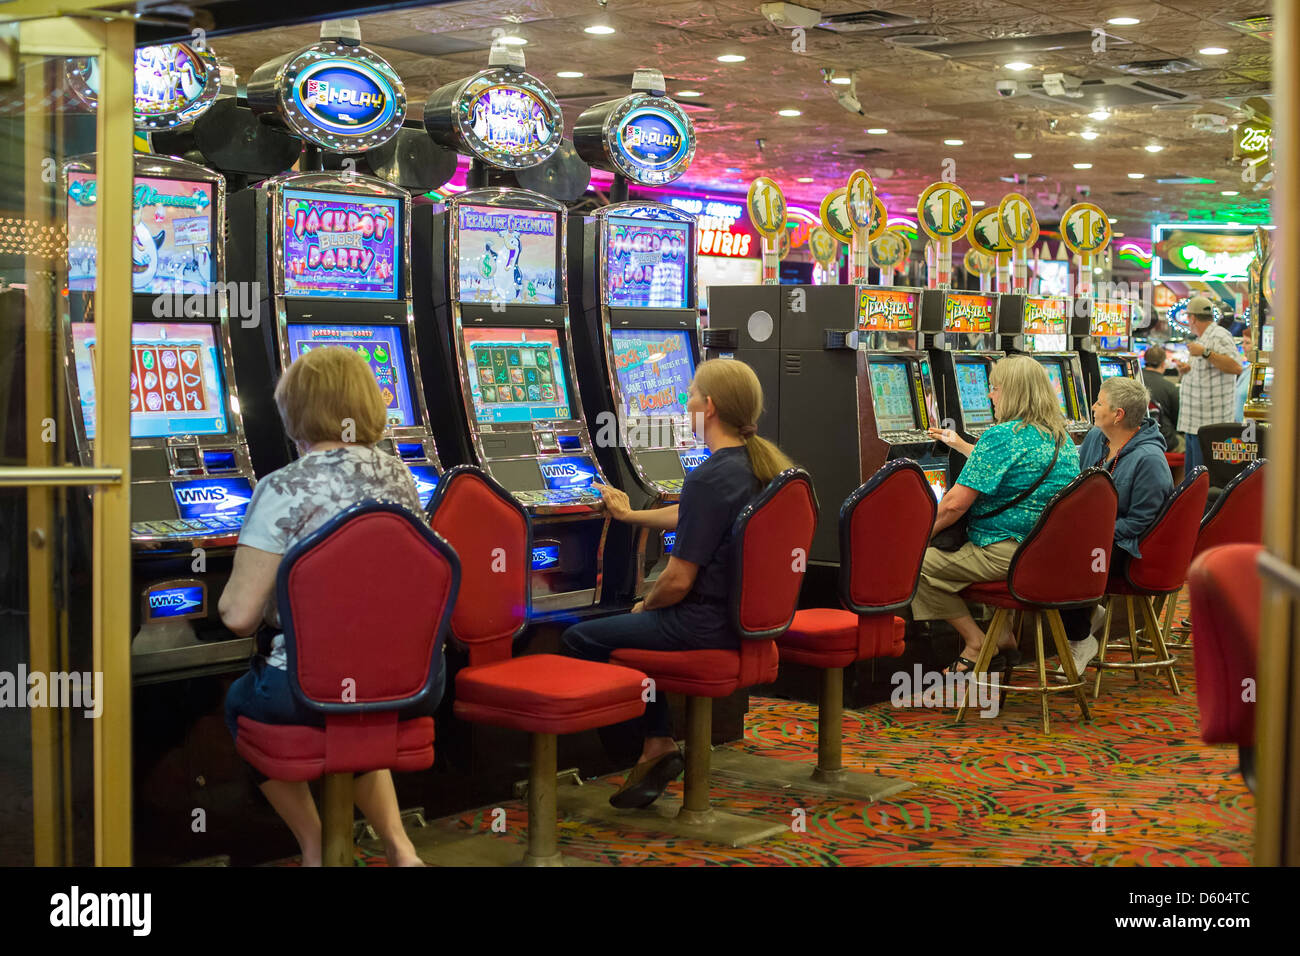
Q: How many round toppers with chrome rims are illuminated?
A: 4